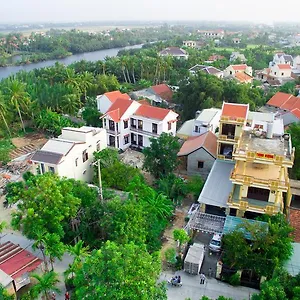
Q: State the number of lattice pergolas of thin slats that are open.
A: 1